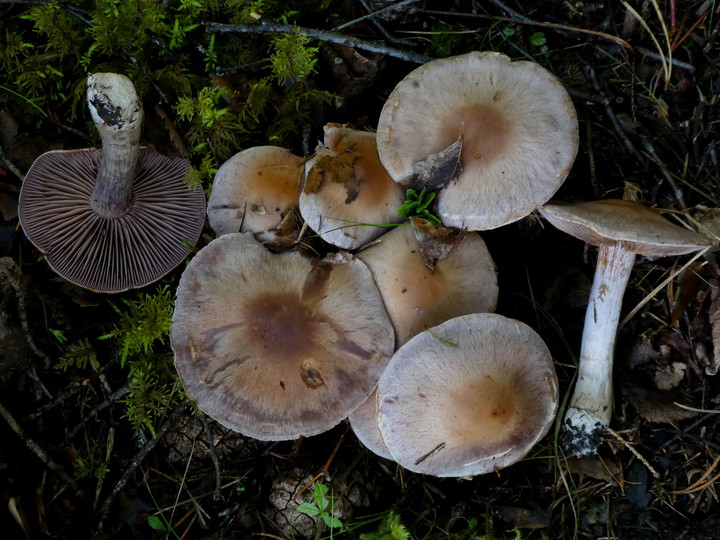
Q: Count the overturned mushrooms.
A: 1